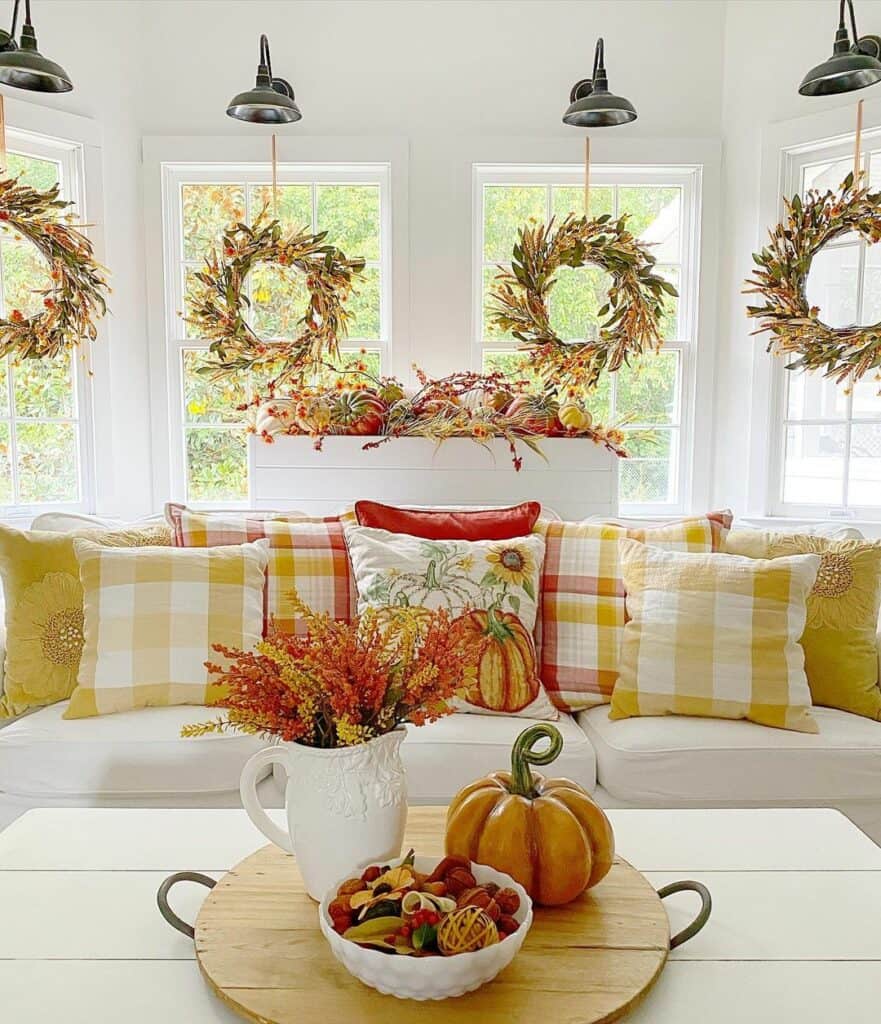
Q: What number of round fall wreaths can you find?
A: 4